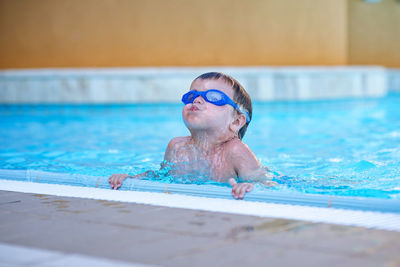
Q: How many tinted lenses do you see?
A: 2